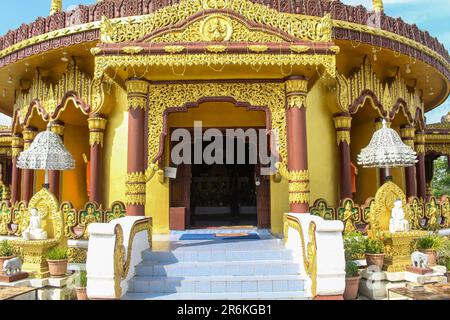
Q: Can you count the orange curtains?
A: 2